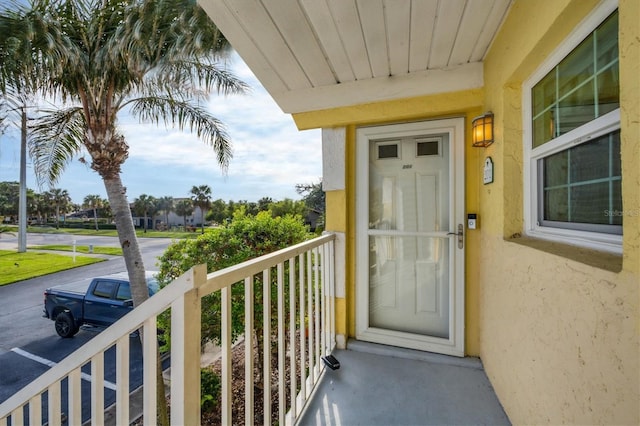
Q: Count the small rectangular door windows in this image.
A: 2